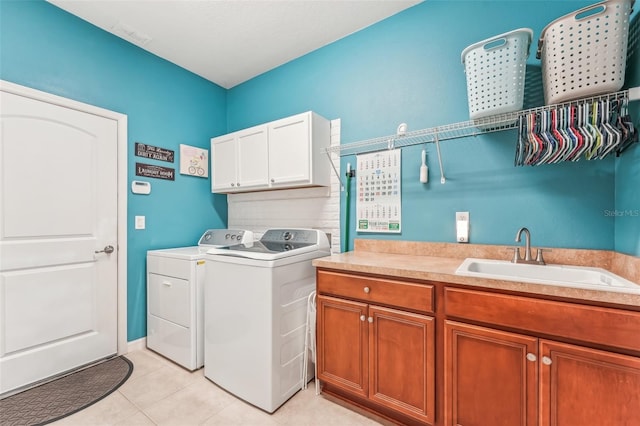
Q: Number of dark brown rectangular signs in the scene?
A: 2